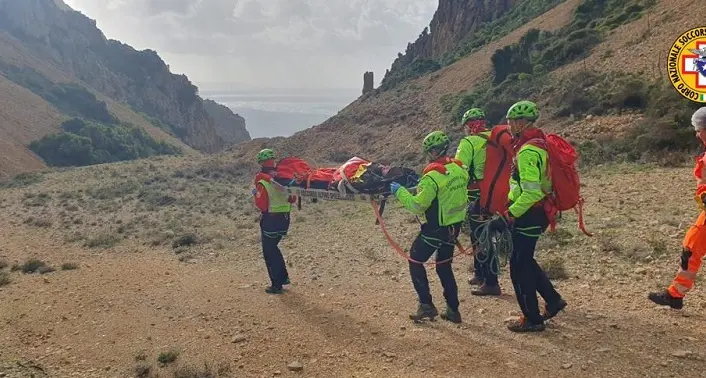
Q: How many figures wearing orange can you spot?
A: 1